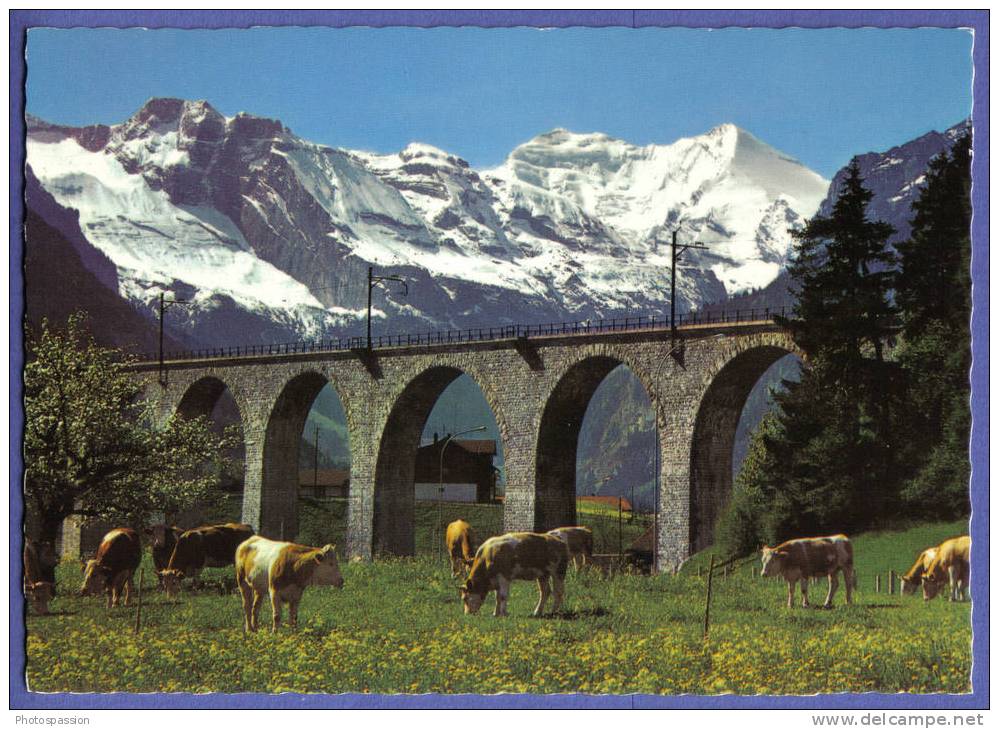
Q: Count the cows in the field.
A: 11